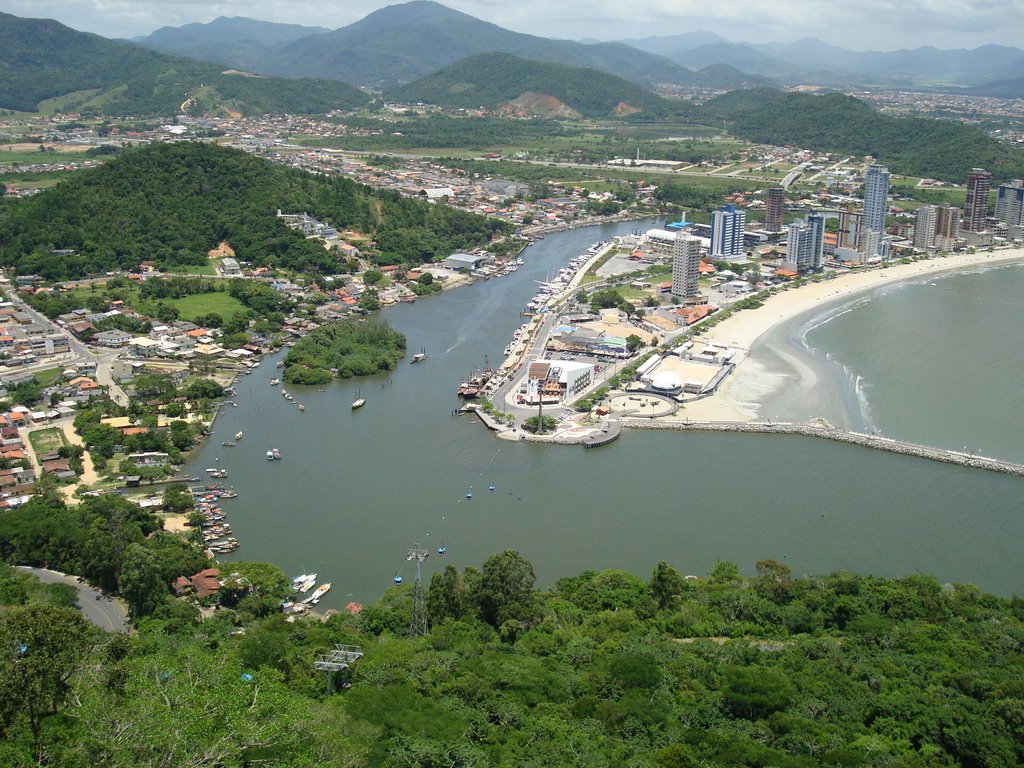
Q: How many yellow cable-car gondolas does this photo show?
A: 0